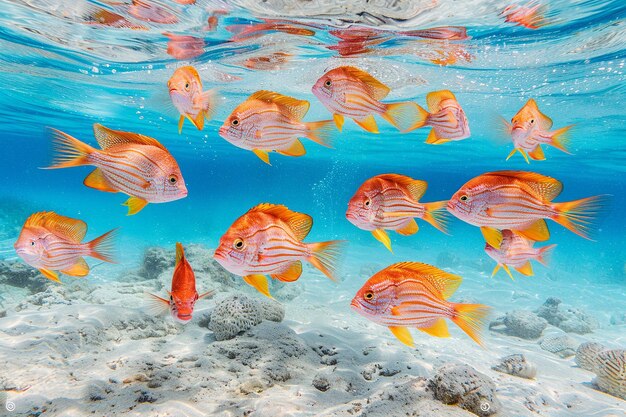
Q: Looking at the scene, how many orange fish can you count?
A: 13